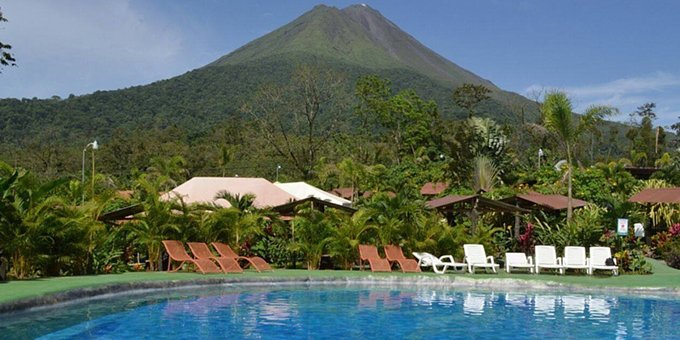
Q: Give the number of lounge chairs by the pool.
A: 11